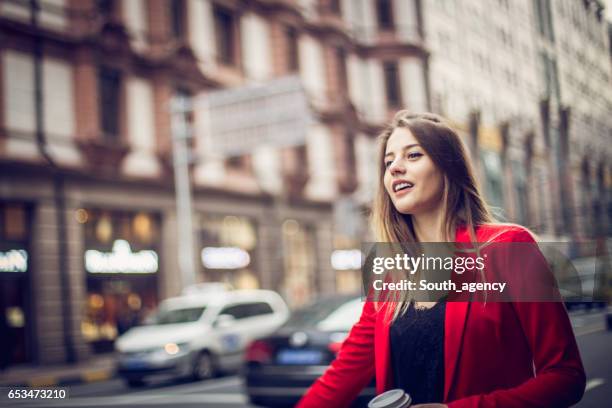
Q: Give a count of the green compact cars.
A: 0